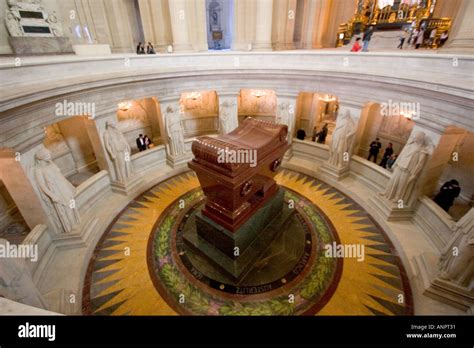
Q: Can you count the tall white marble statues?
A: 8